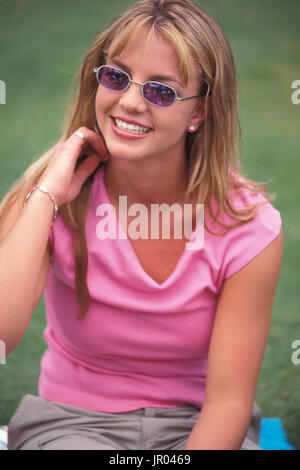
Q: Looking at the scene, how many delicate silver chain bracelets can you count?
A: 1